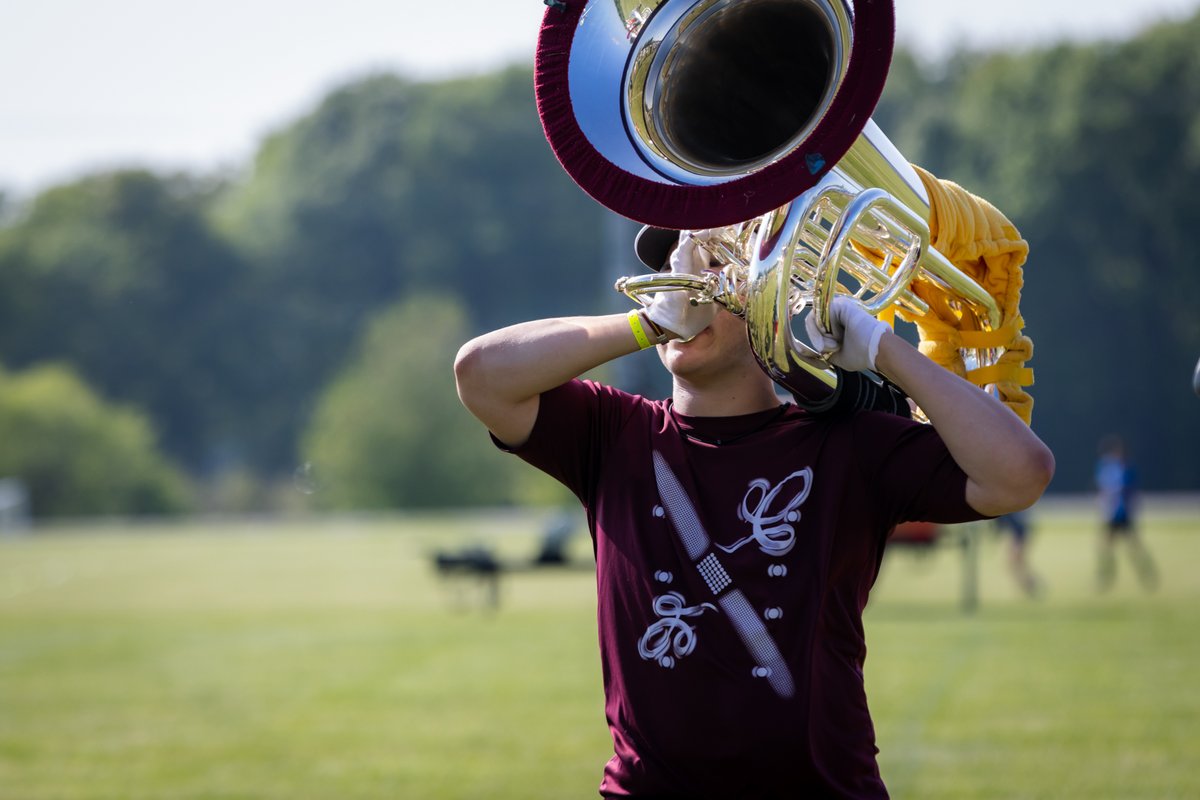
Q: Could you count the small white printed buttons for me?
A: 7